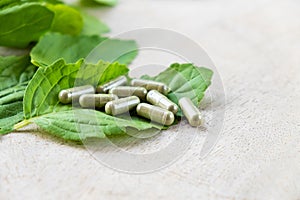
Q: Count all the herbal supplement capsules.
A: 9